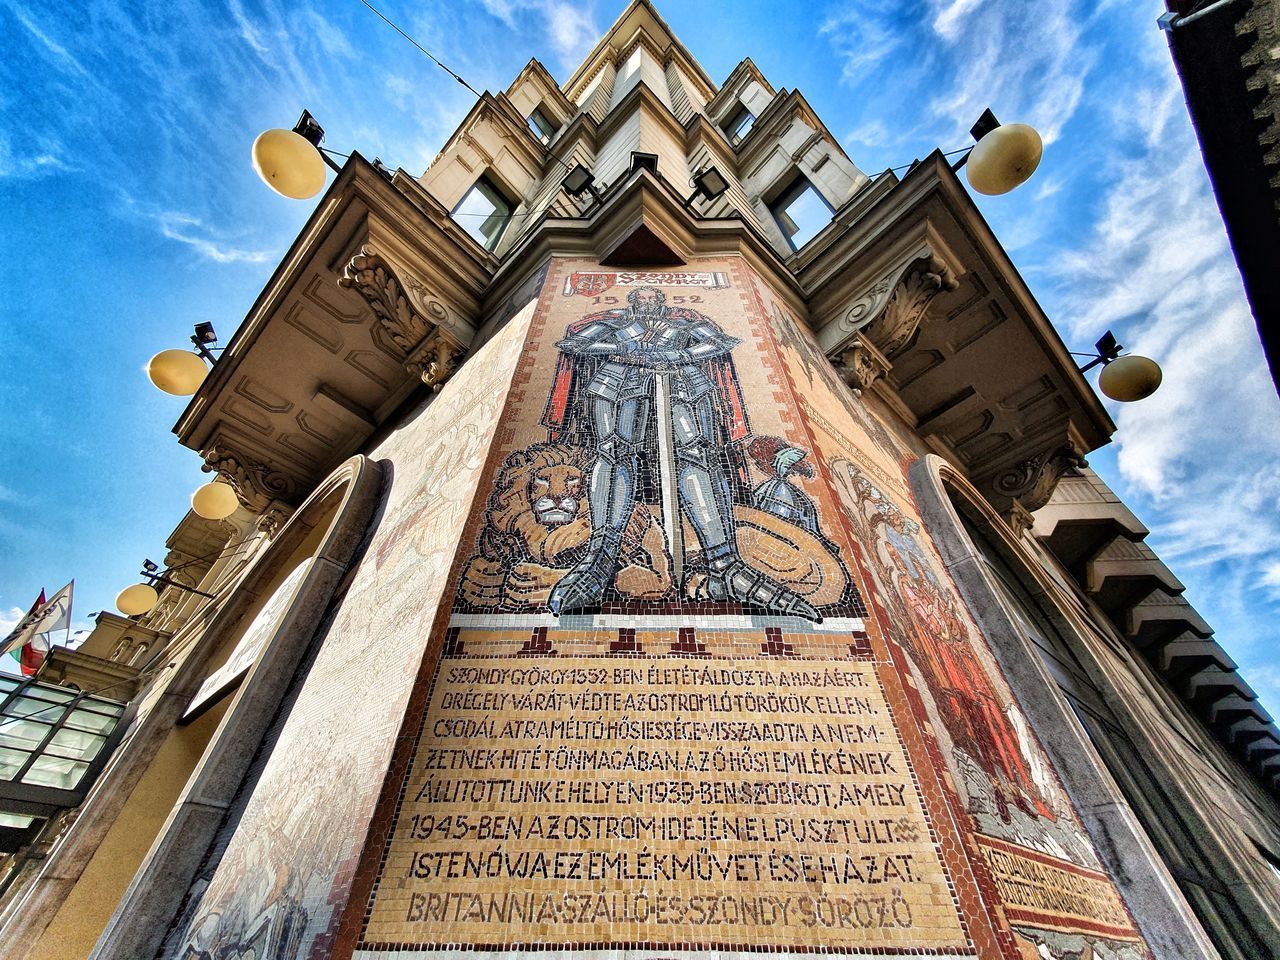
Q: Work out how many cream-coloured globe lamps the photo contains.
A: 6